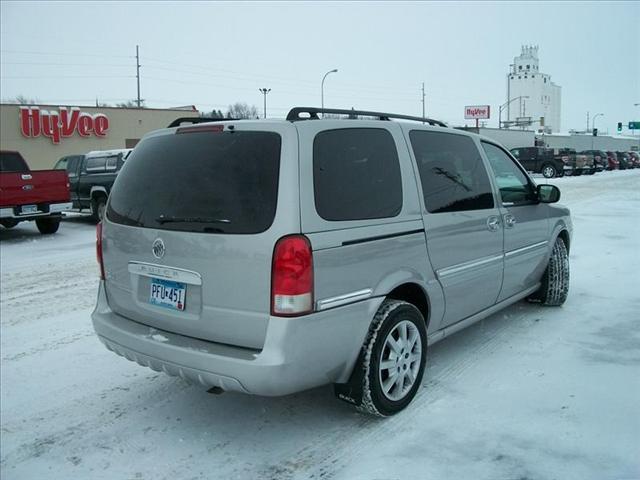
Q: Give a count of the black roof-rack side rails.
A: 2